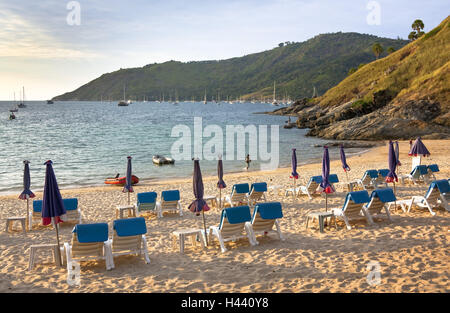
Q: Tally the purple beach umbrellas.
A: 11